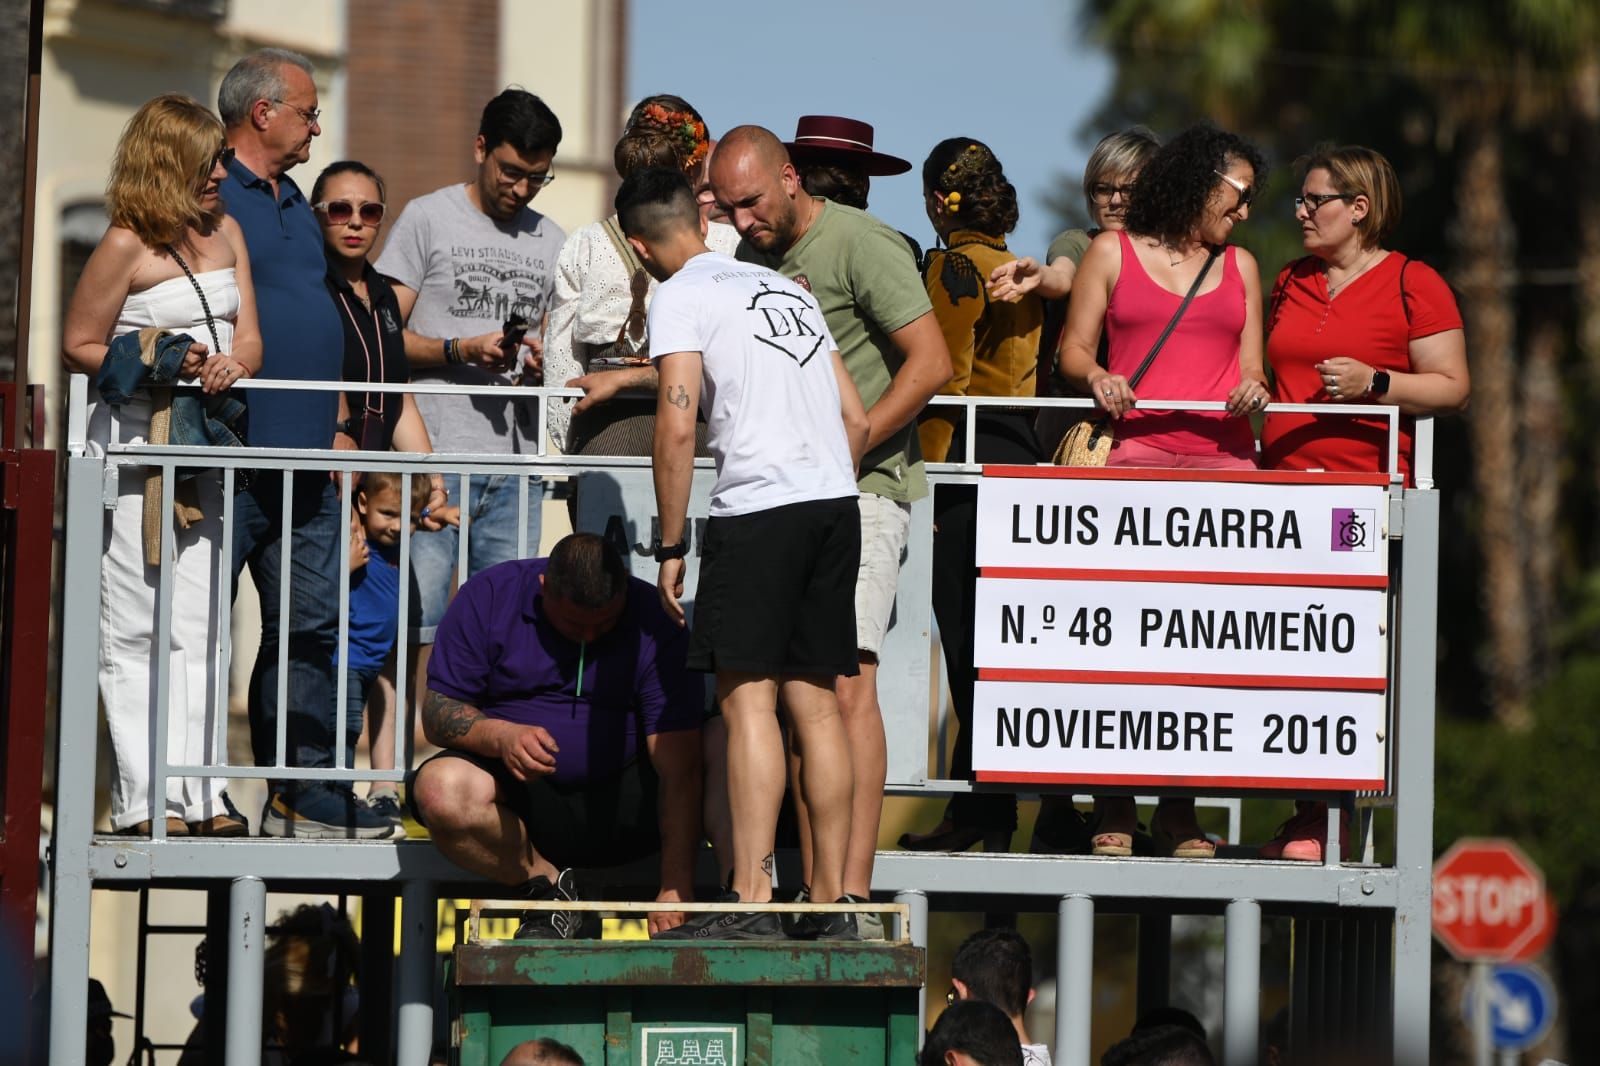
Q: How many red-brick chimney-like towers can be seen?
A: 1